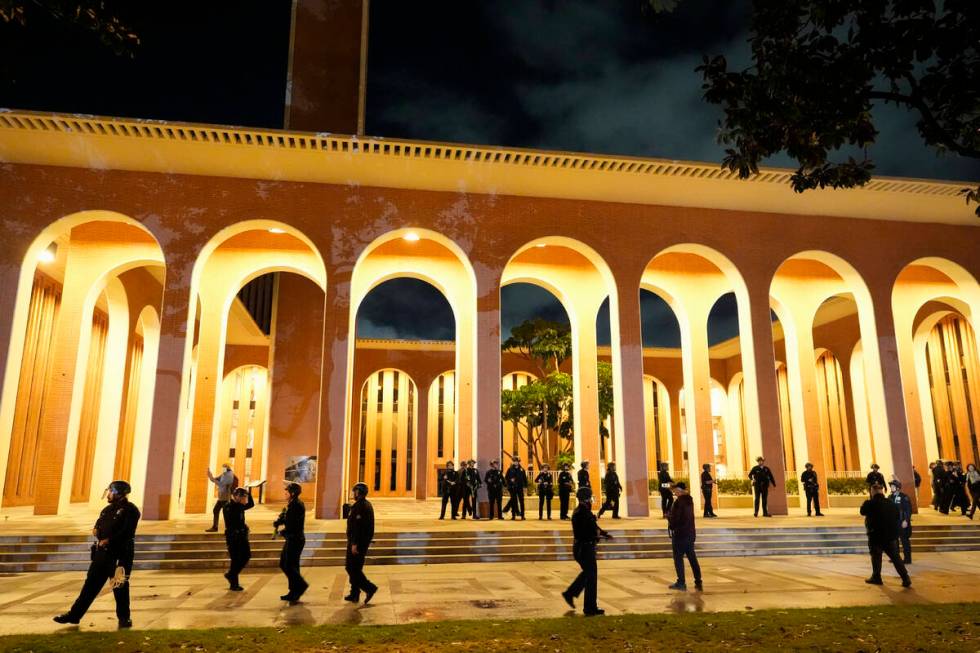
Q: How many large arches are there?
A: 7